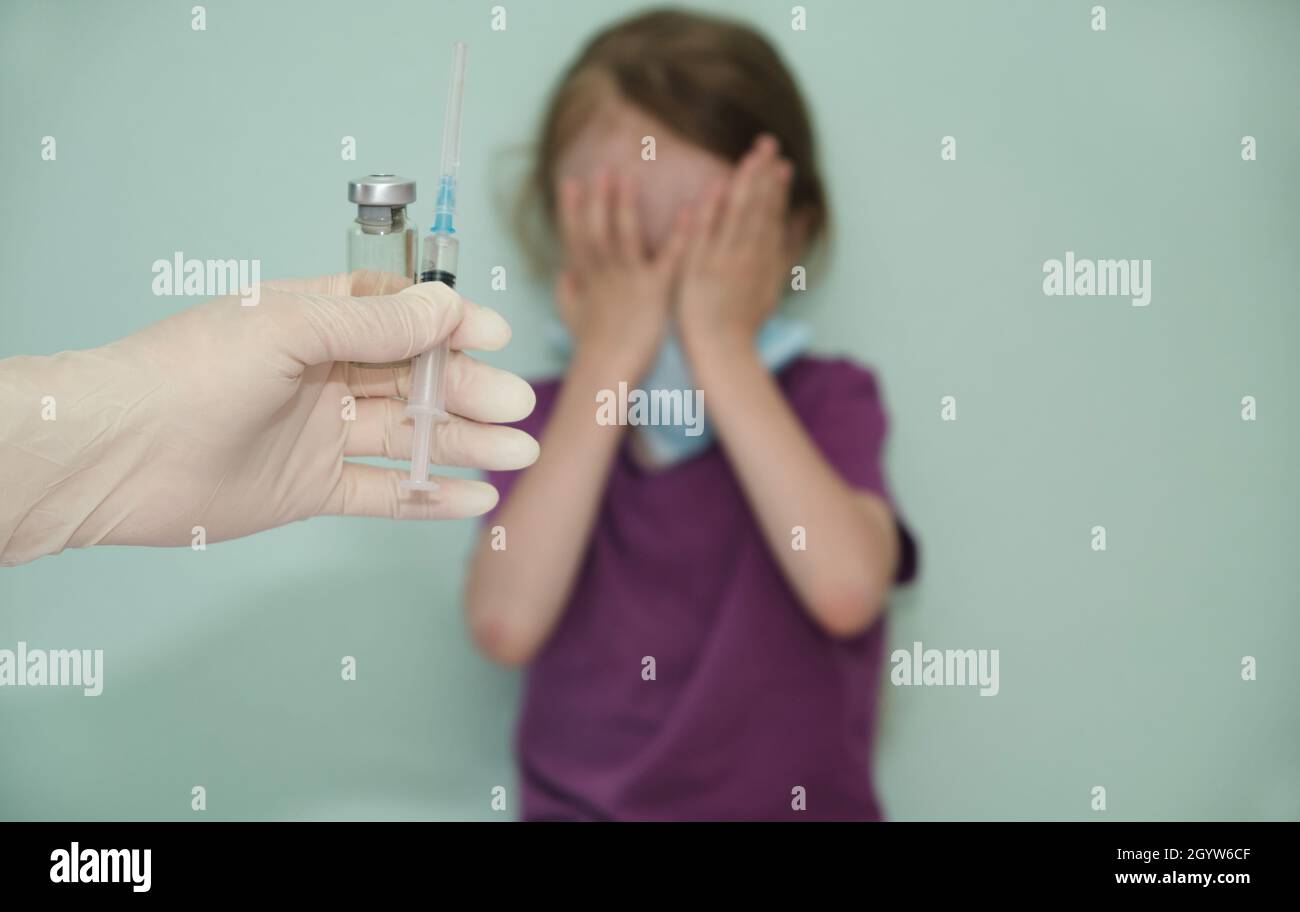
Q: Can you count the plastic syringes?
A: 1